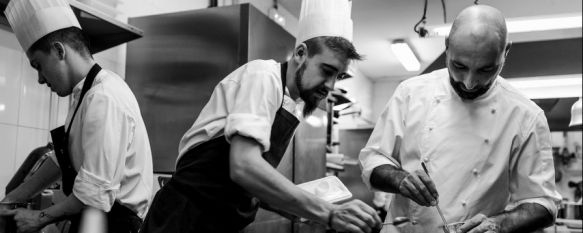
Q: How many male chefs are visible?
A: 3